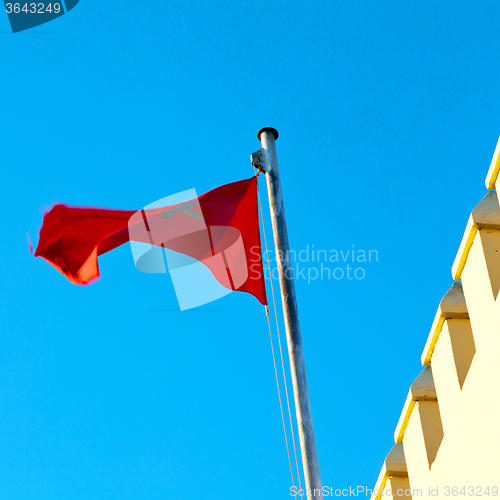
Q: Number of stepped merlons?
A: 5